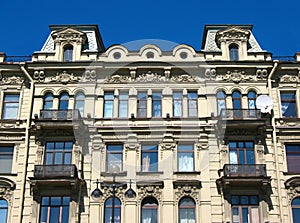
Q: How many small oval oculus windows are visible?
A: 3